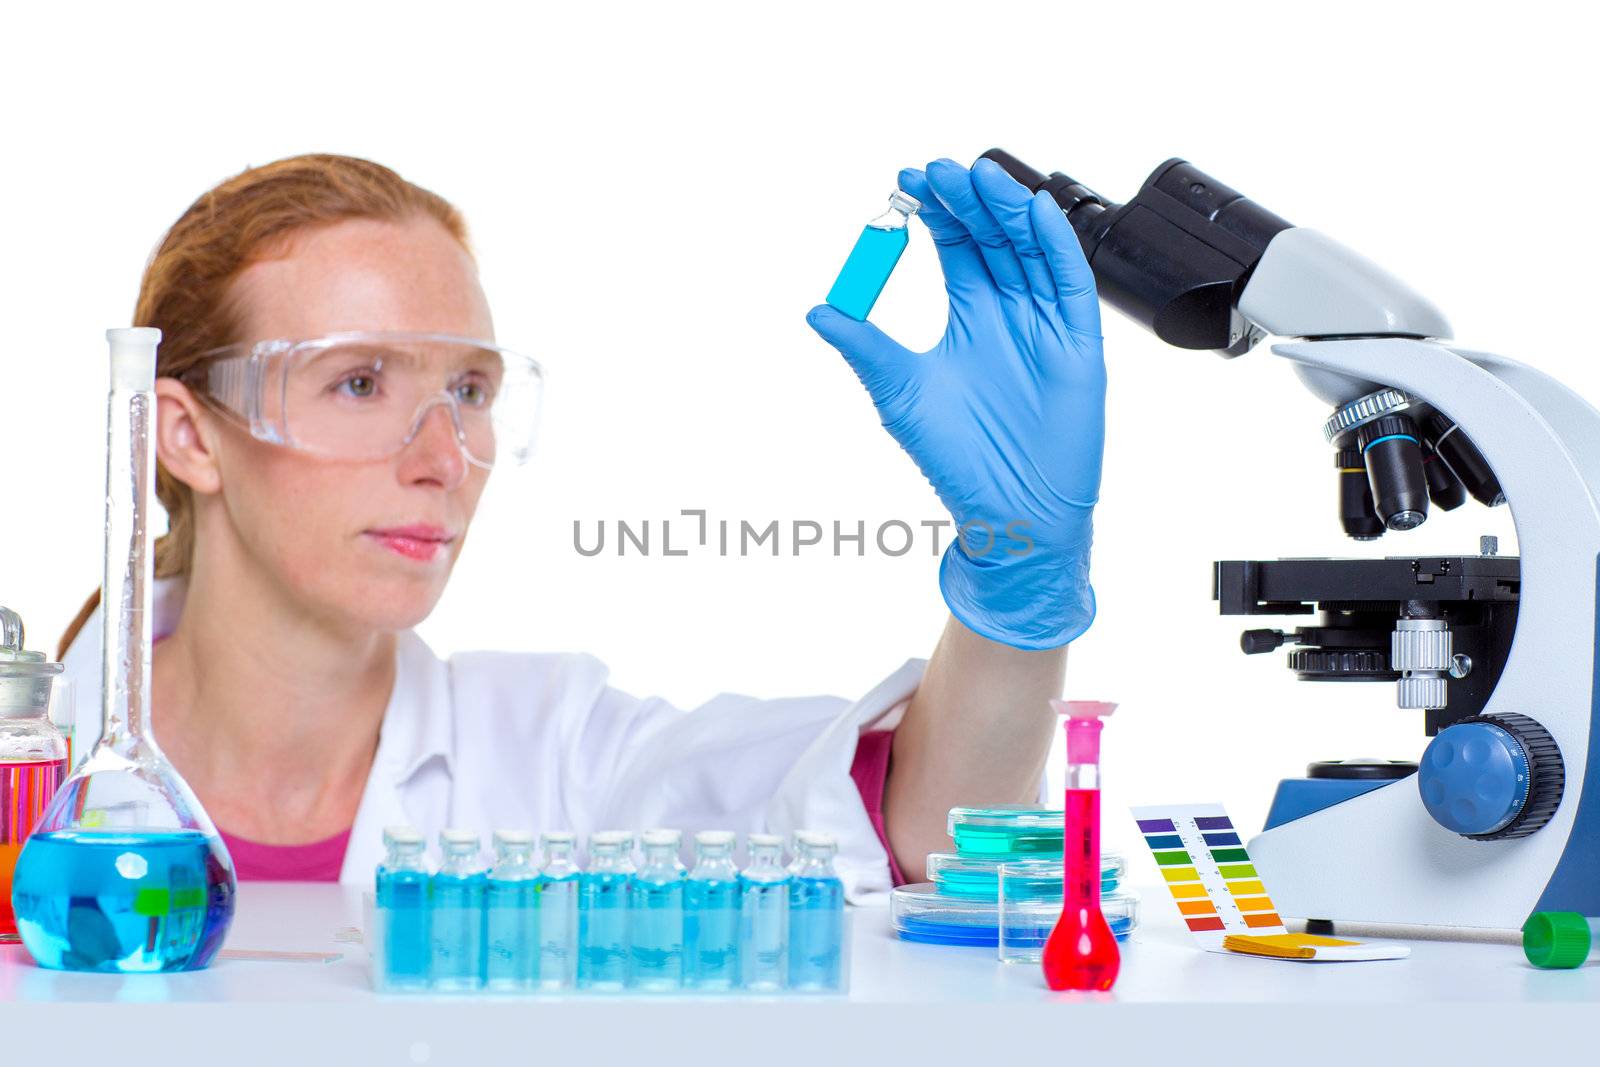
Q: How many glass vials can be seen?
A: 10